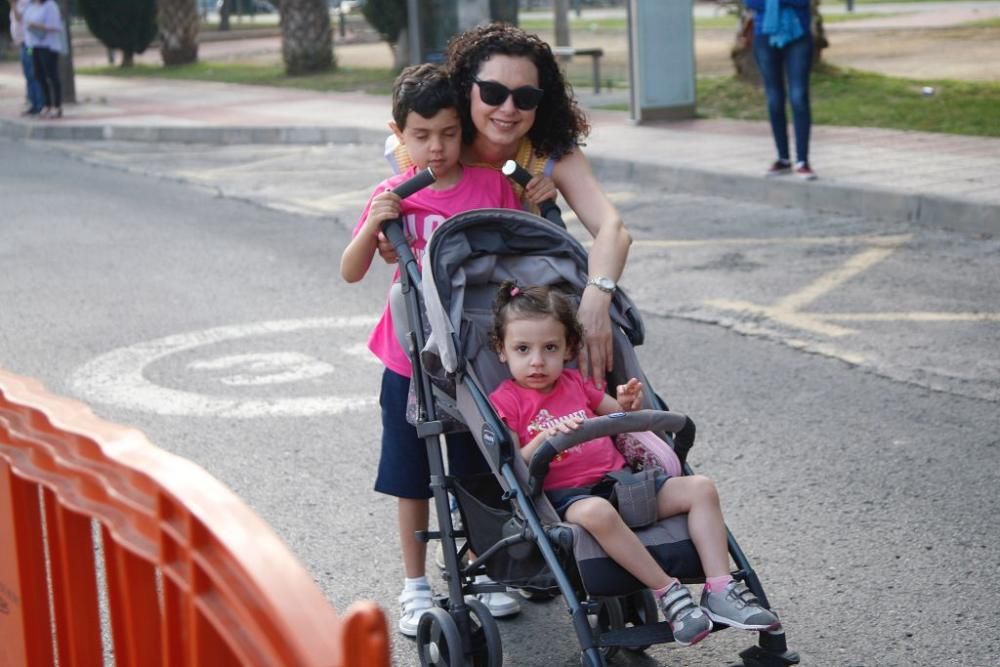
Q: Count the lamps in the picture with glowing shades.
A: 0